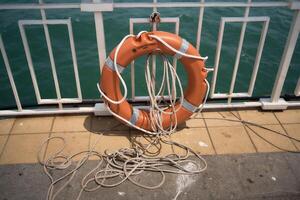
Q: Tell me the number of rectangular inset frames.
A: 3